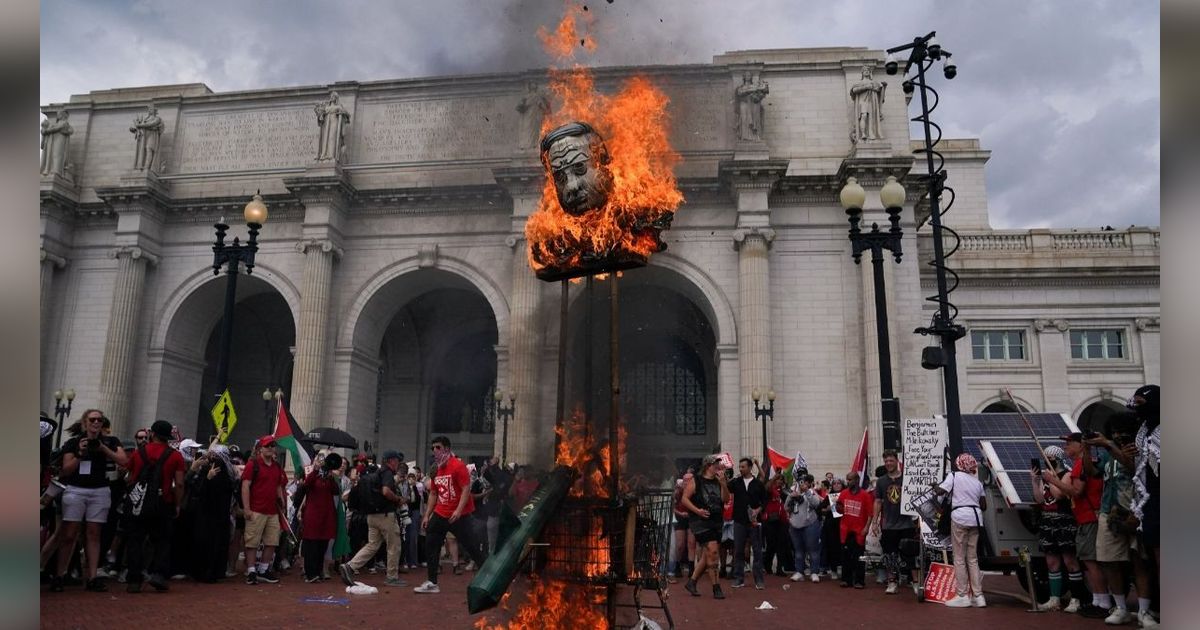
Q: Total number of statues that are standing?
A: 6